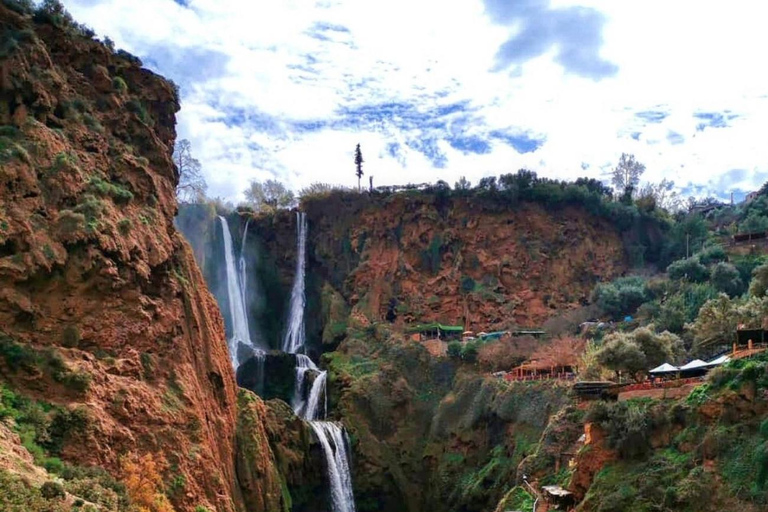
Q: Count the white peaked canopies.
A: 3